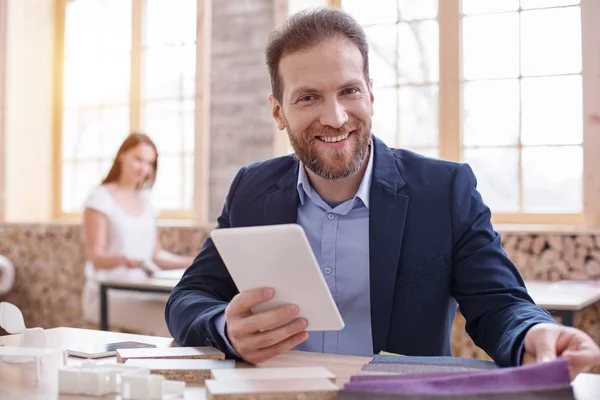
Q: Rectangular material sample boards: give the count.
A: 4